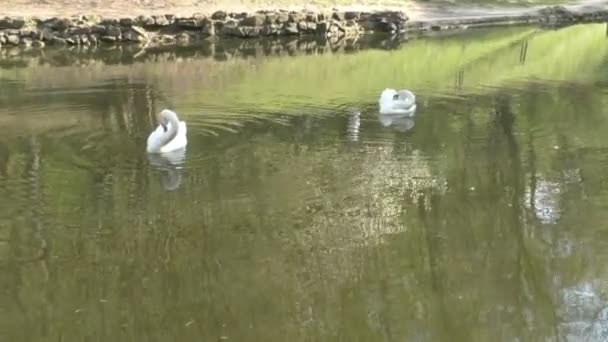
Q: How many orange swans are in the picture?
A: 0